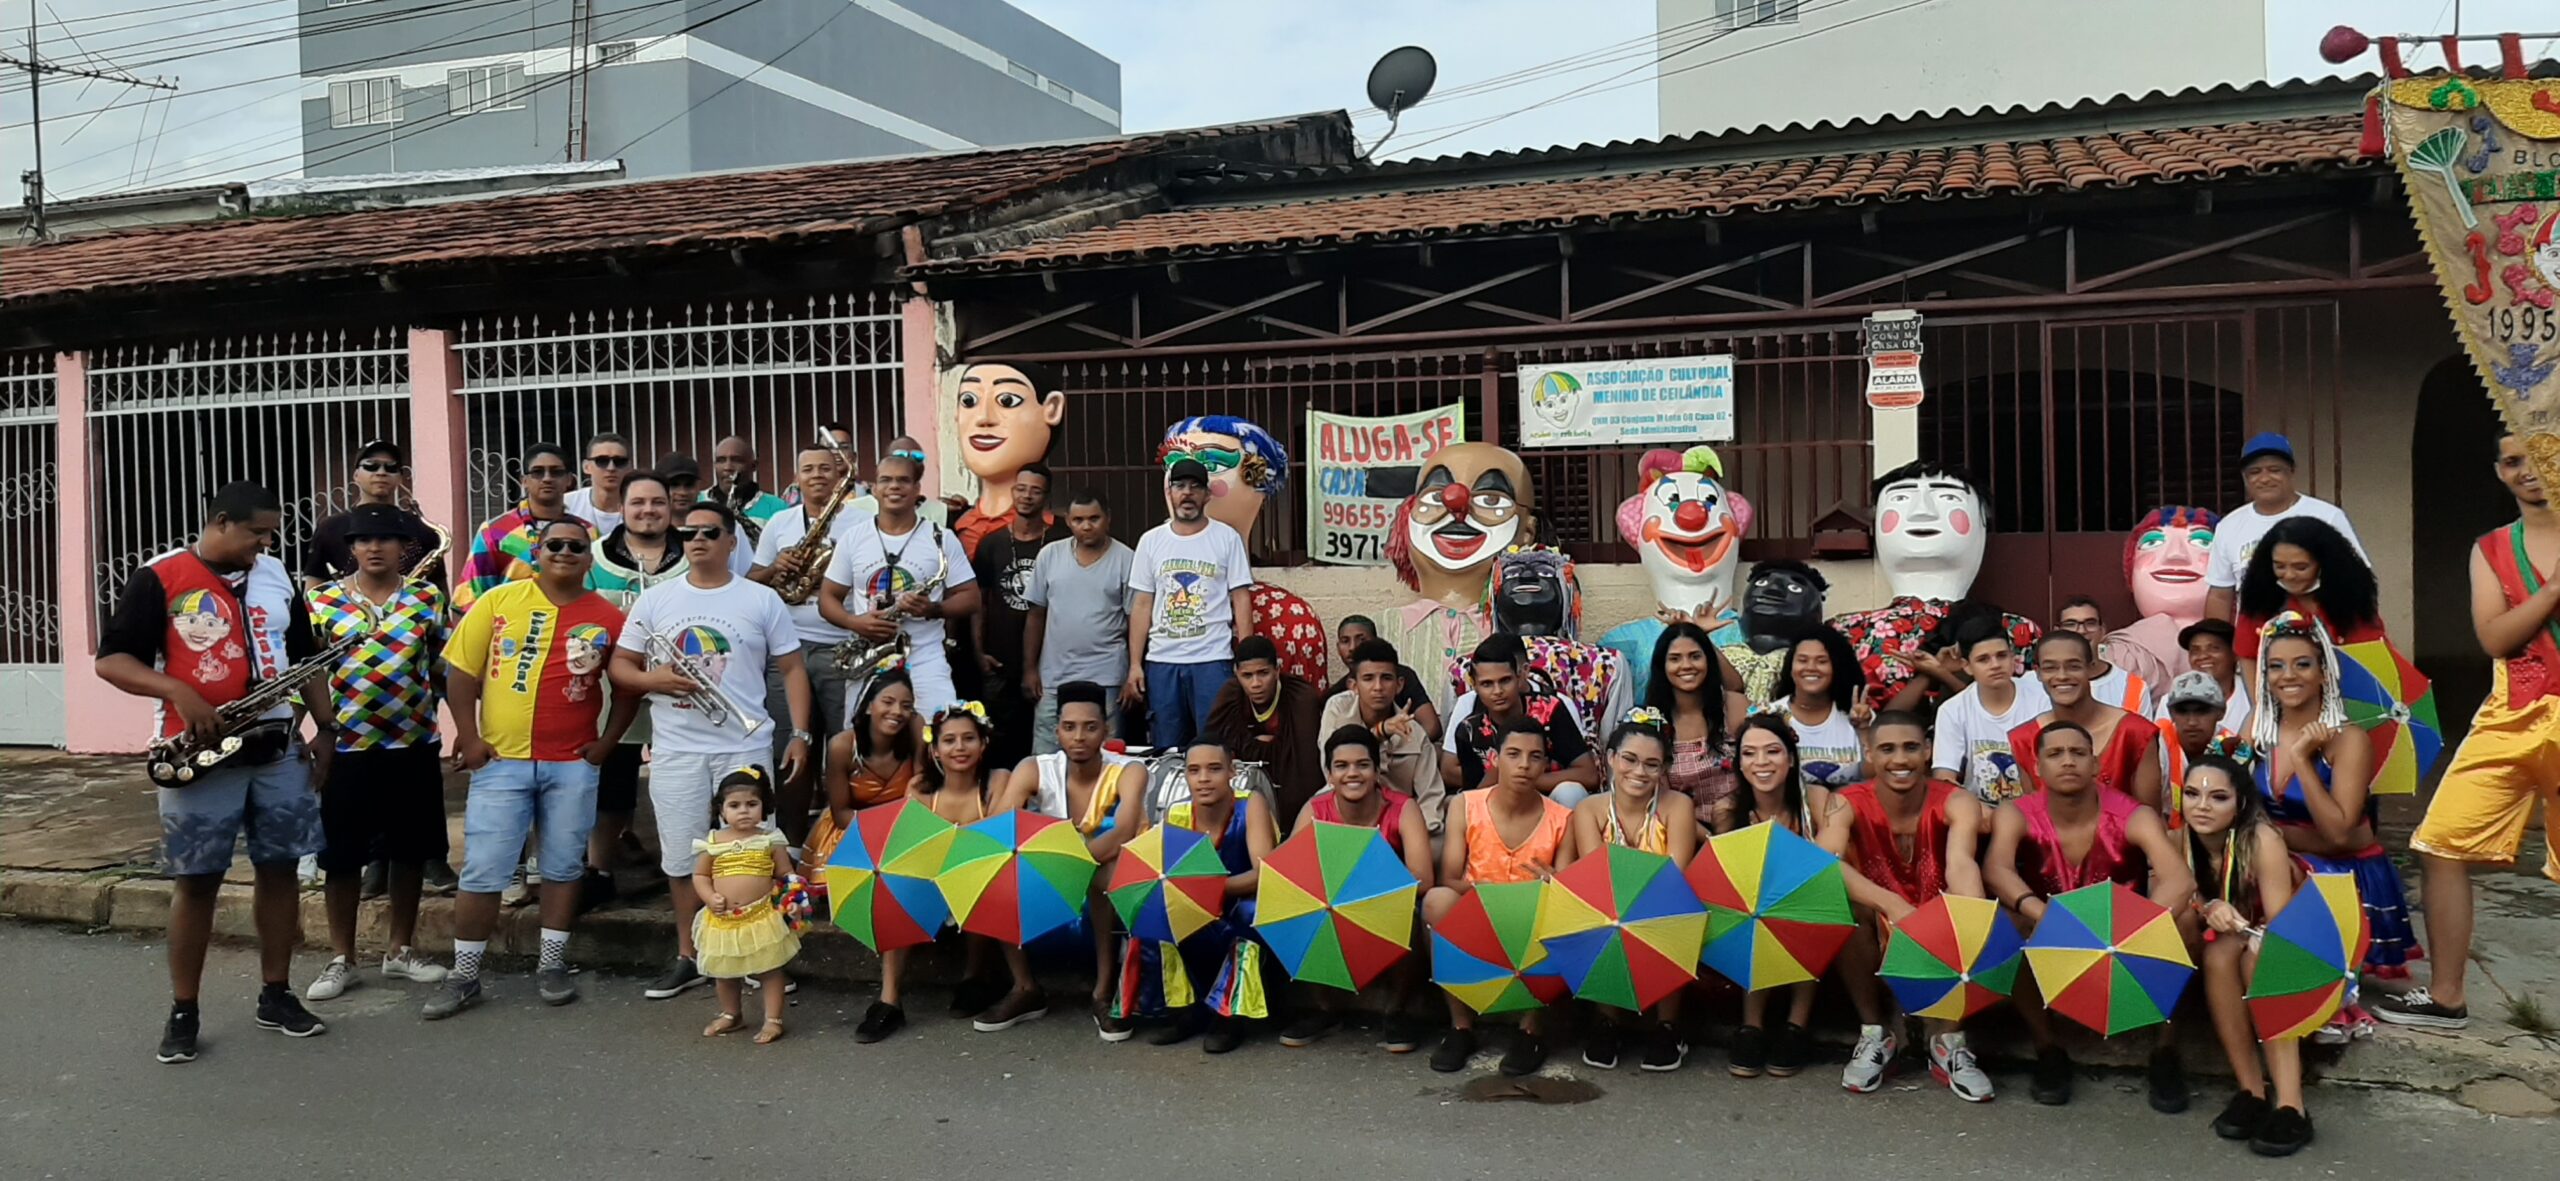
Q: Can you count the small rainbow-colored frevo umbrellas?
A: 11